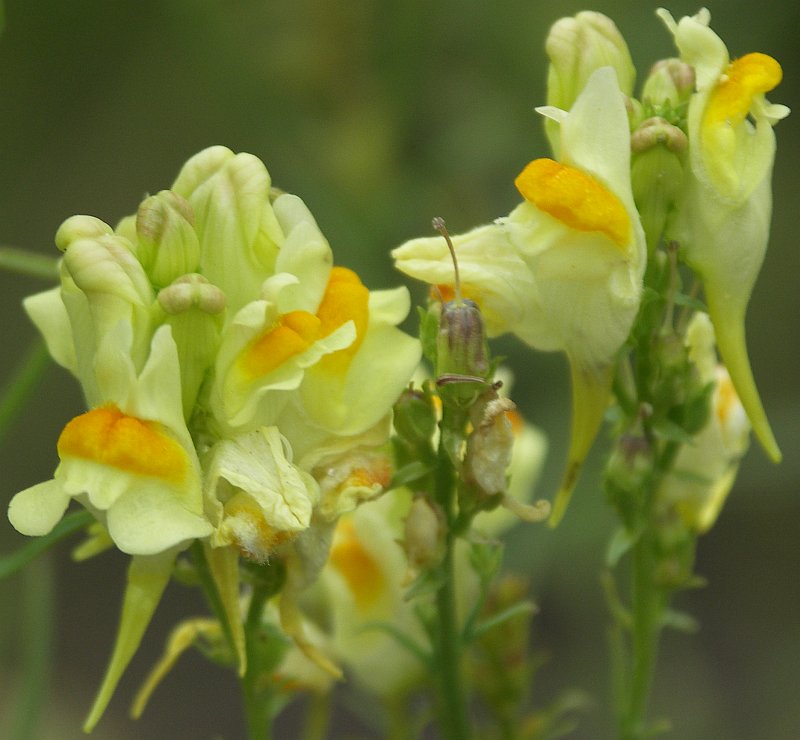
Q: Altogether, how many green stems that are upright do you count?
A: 3